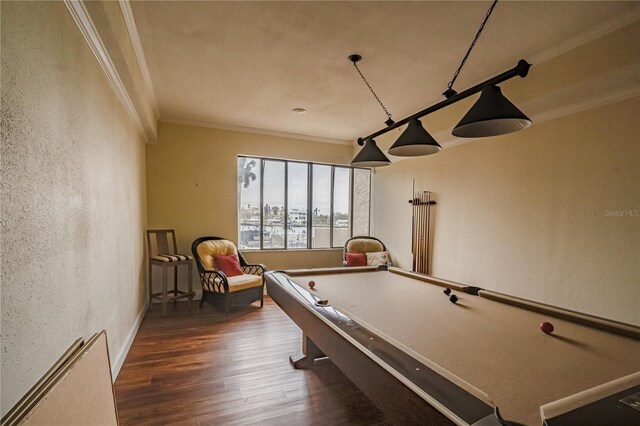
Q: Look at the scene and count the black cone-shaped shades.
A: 3